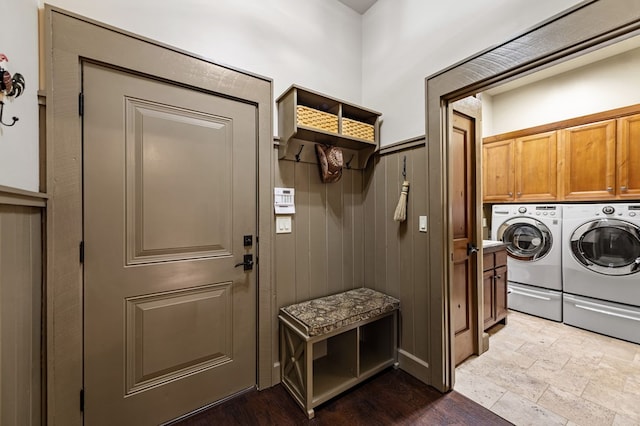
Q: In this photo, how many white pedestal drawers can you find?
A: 2